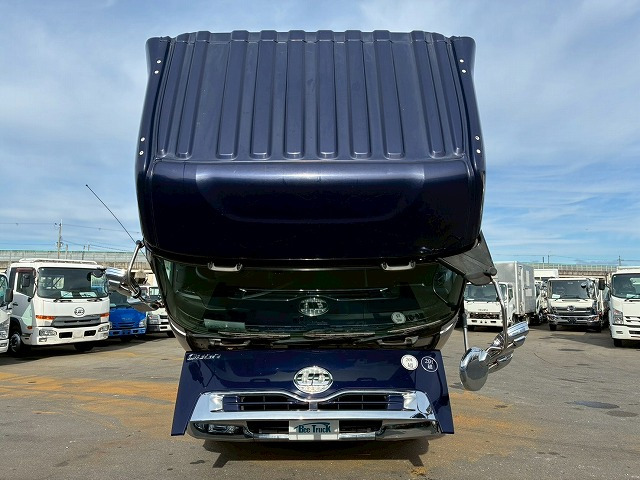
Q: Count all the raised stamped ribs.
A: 10